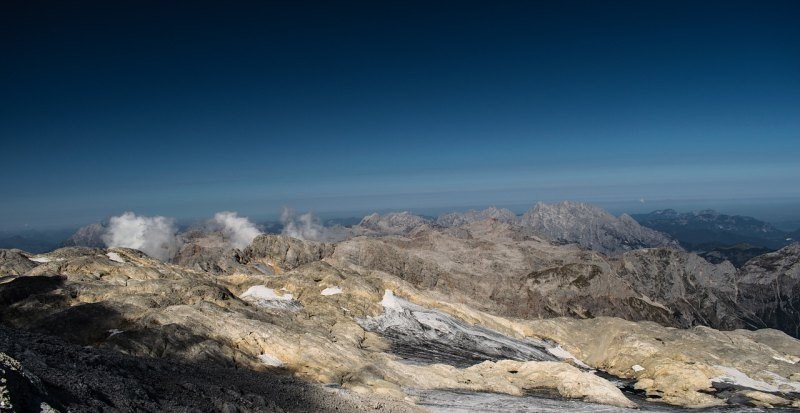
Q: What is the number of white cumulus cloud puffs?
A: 3